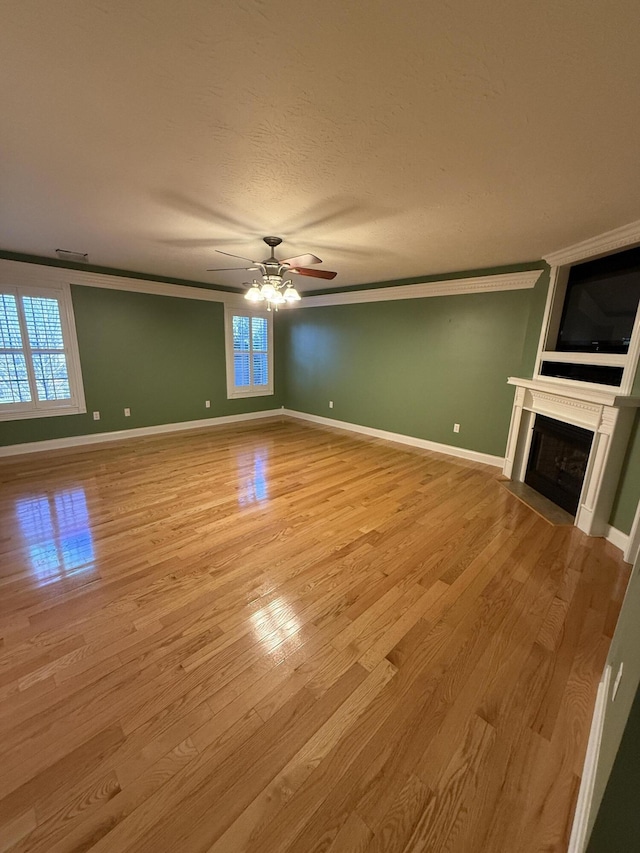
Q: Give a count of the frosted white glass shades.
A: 4